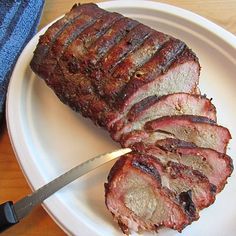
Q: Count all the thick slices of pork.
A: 5